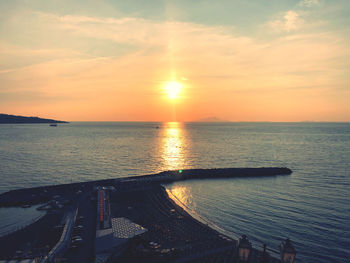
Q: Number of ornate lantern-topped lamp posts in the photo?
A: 2